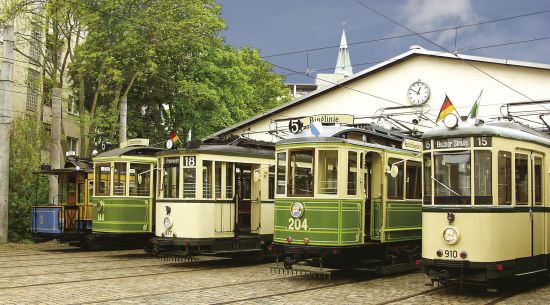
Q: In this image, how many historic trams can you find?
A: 5